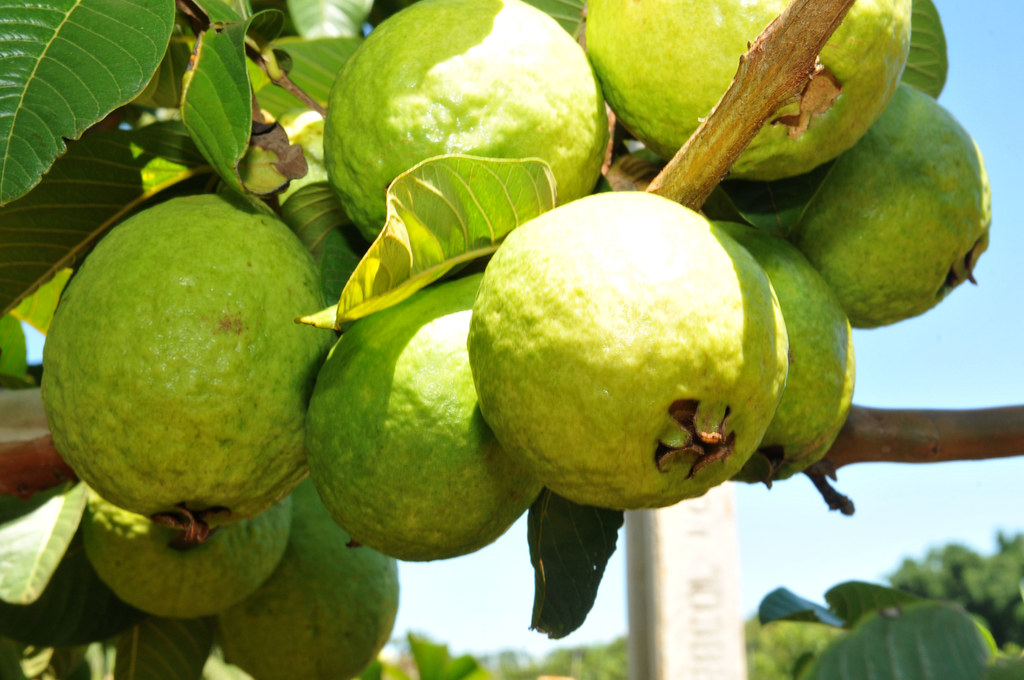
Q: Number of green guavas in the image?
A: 9